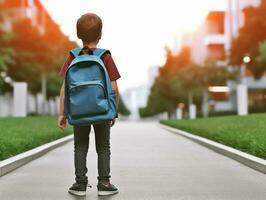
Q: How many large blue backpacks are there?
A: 1